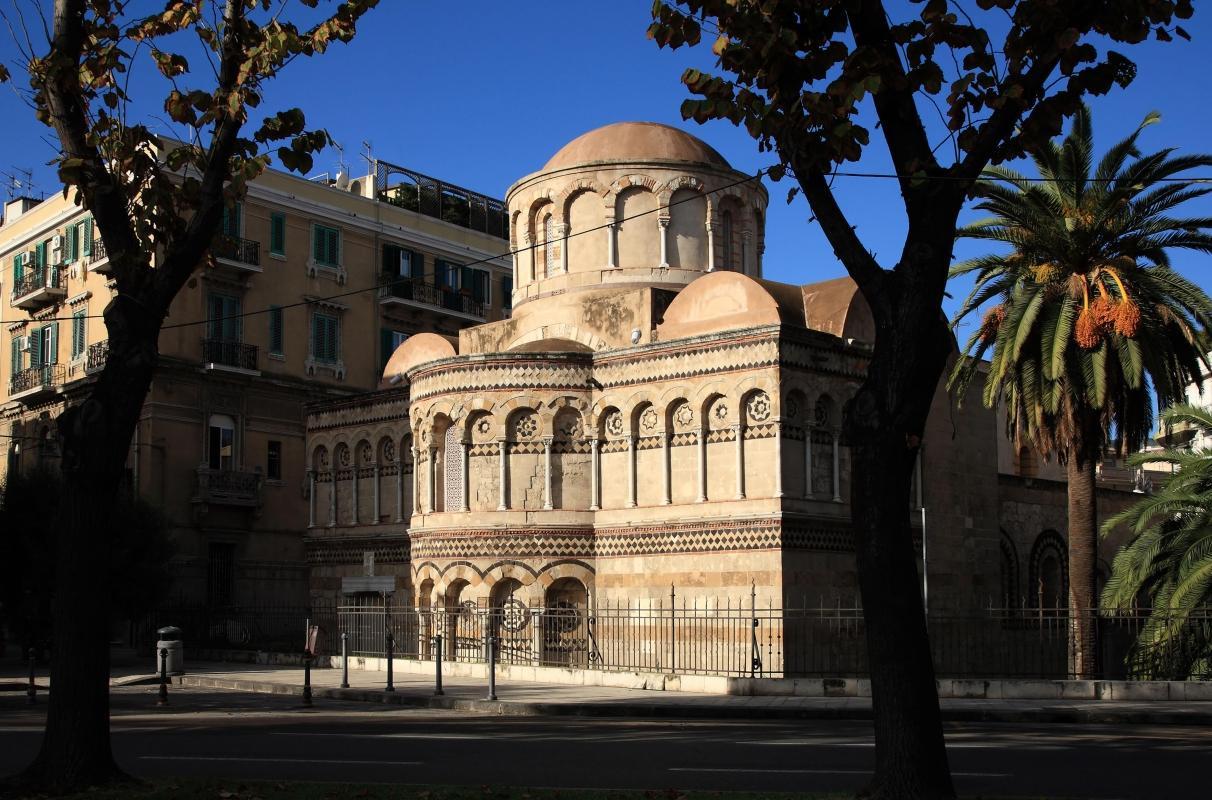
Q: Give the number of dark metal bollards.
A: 7